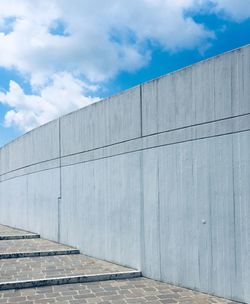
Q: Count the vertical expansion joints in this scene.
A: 2